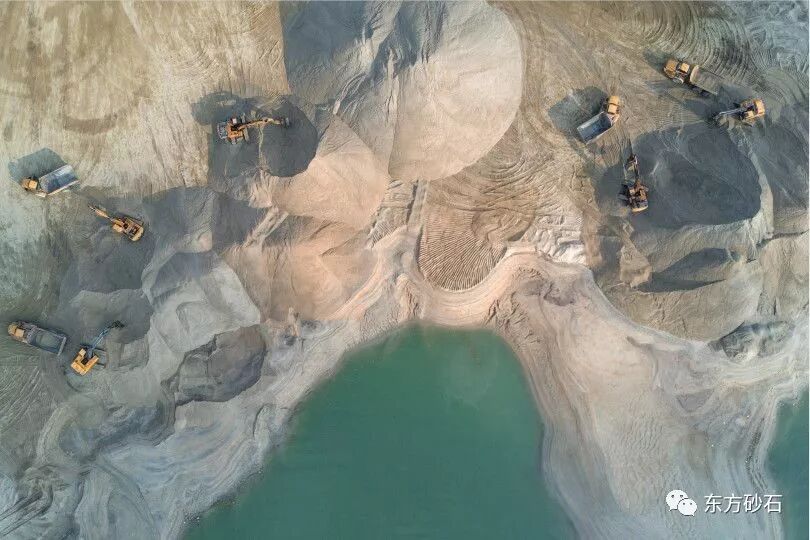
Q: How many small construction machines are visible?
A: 9